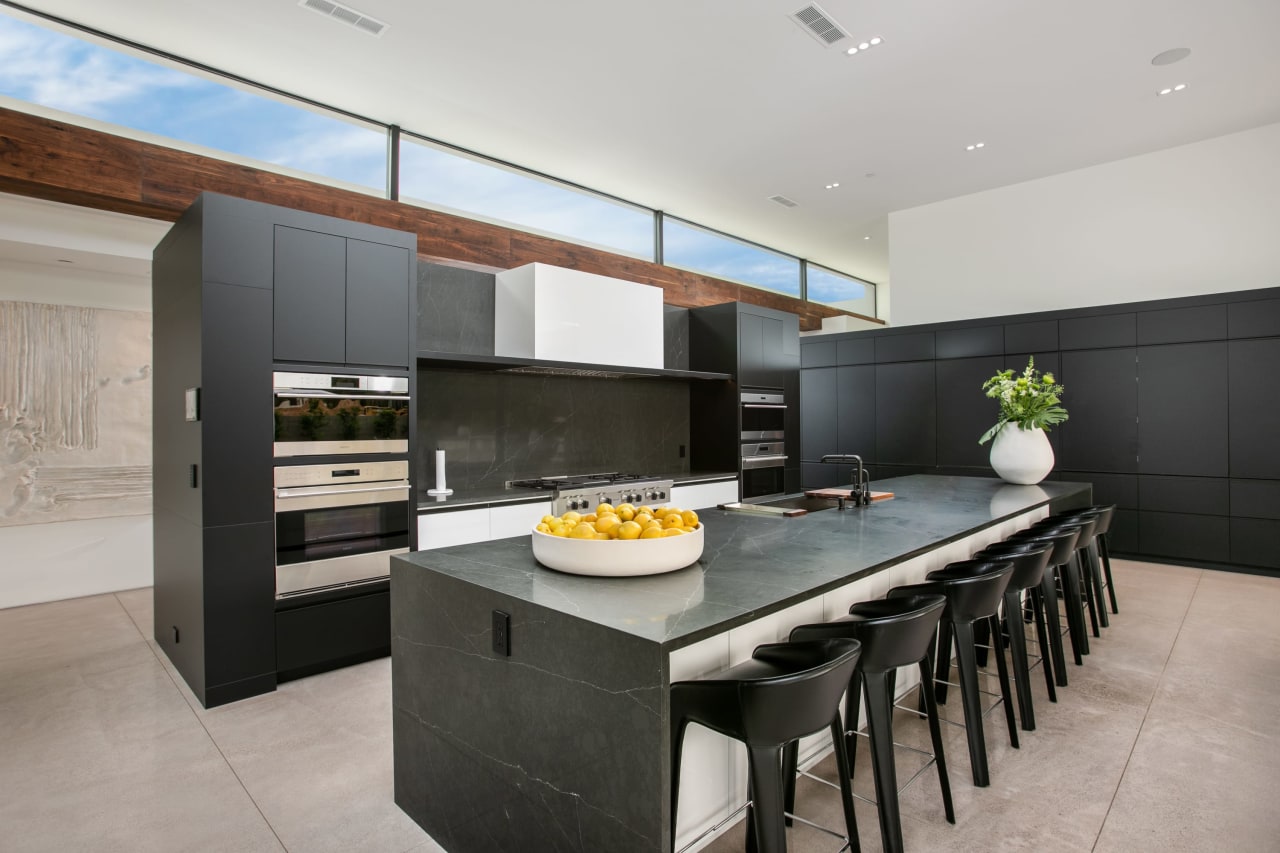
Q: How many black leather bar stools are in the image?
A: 7